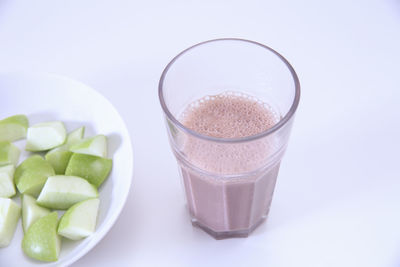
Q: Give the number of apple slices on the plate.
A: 14